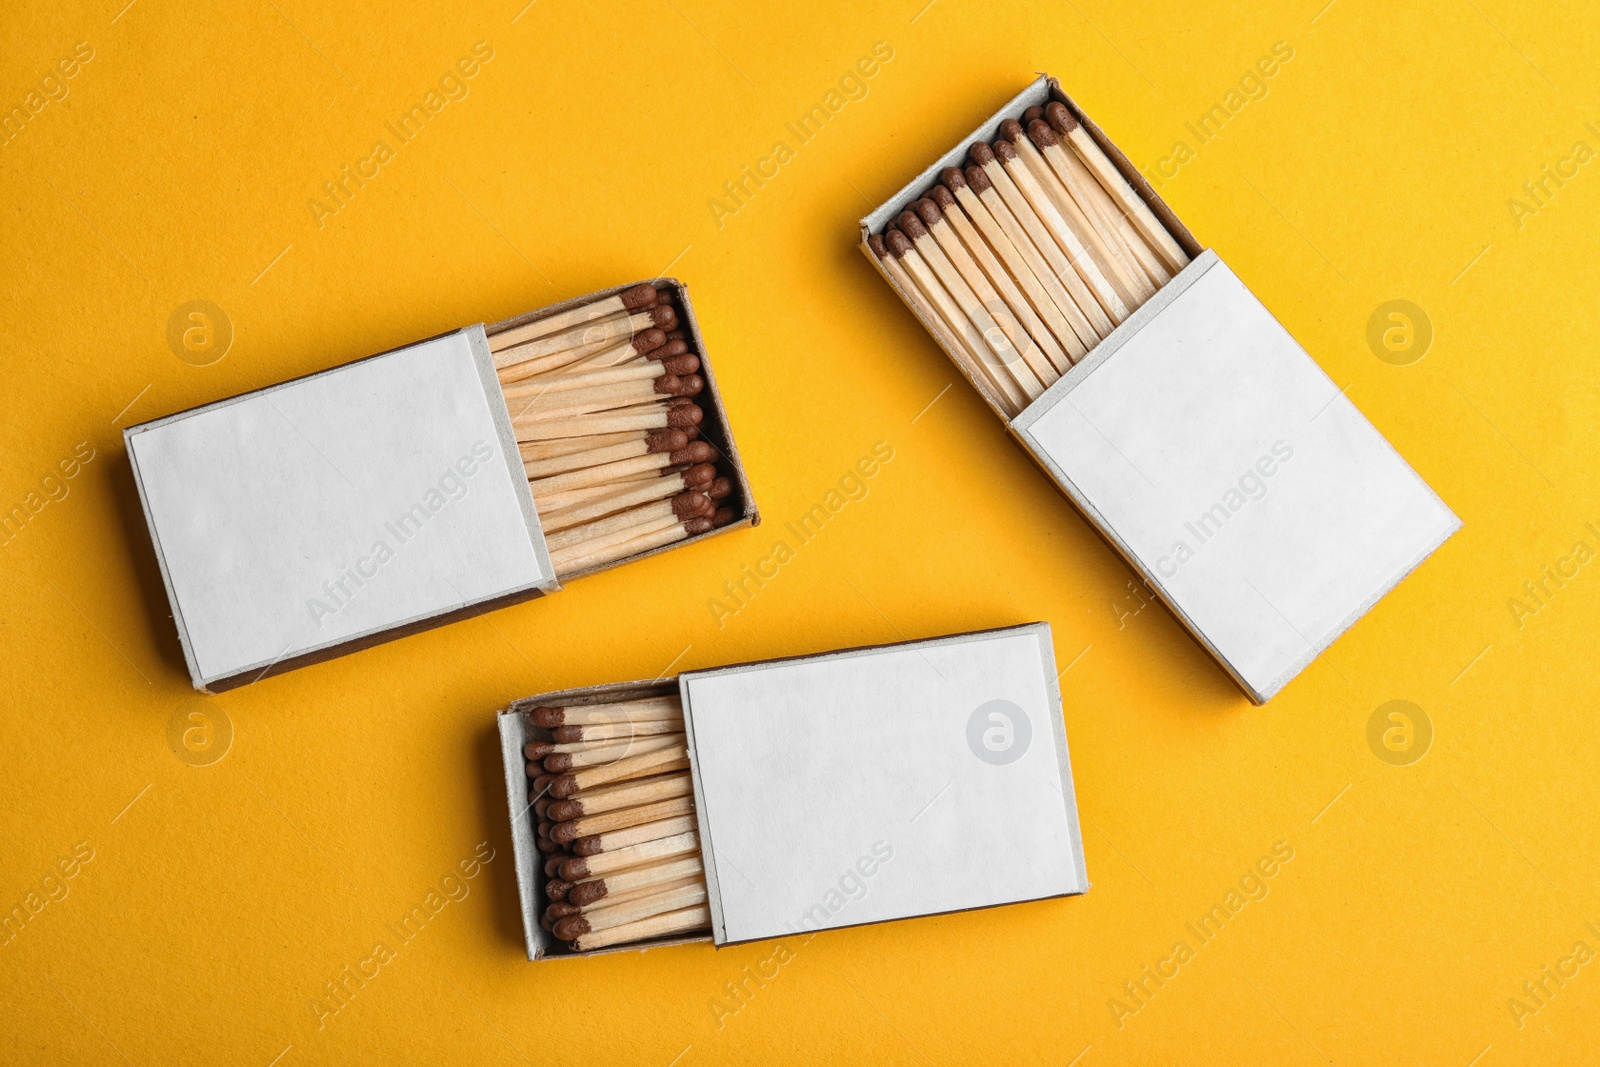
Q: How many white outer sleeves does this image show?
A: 3